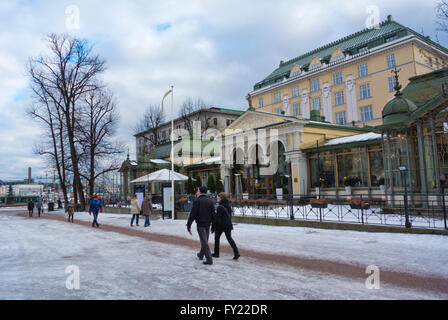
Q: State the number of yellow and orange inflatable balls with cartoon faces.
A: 0